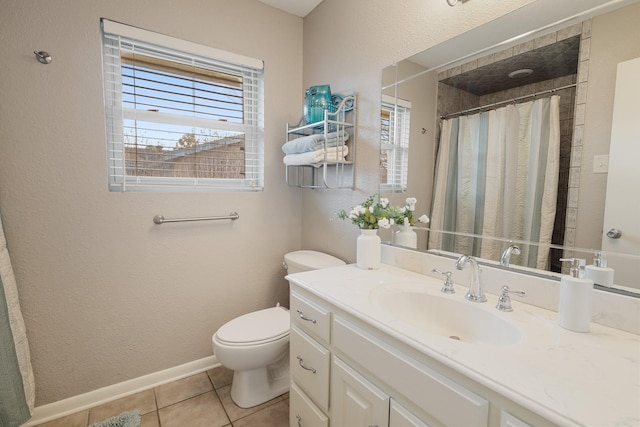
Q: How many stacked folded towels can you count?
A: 2